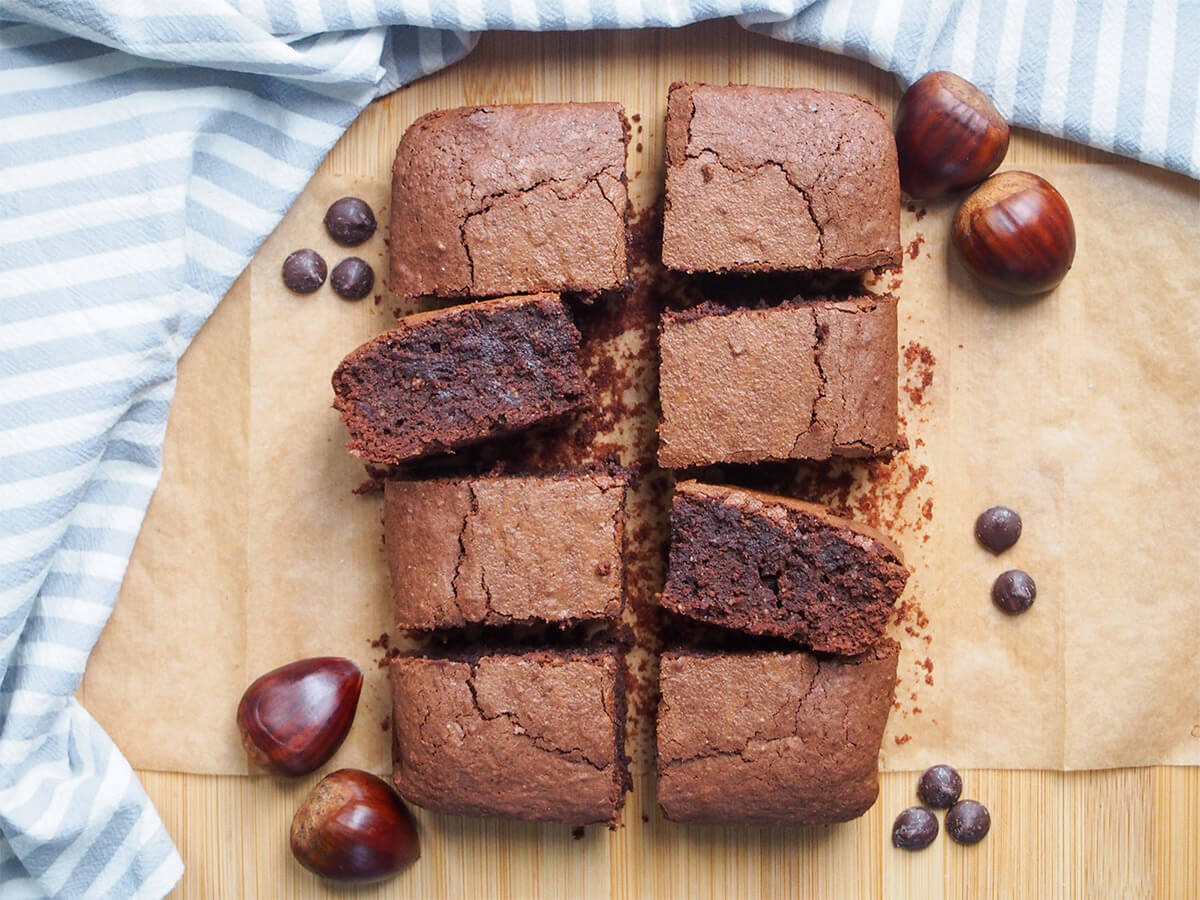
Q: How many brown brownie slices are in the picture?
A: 8